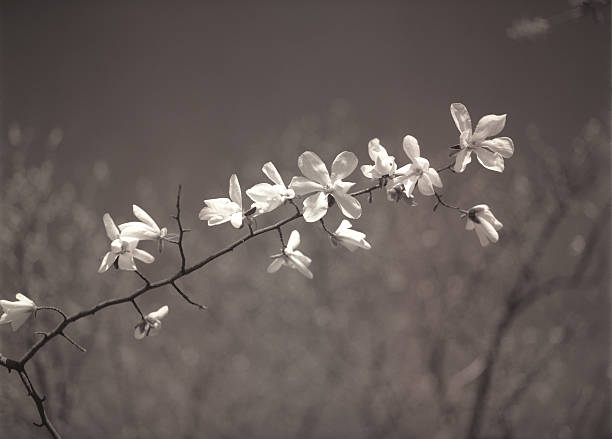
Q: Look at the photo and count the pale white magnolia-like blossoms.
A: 13